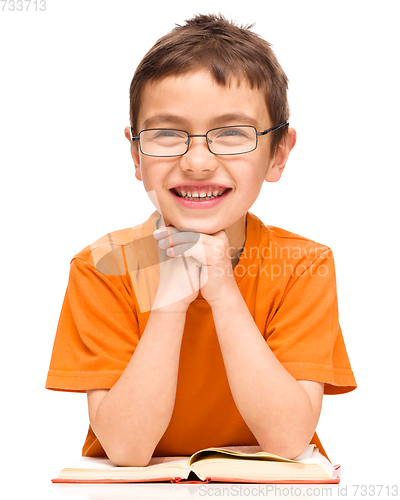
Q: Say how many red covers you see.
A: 1